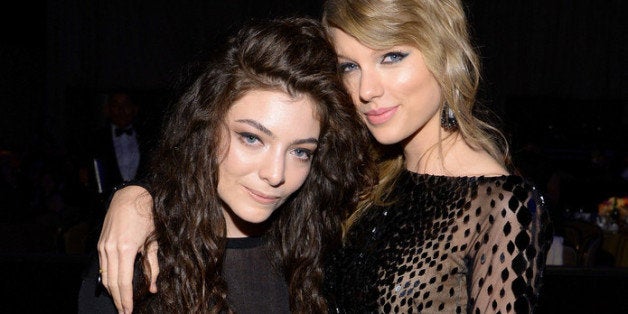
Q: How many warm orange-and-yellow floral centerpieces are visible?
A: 1